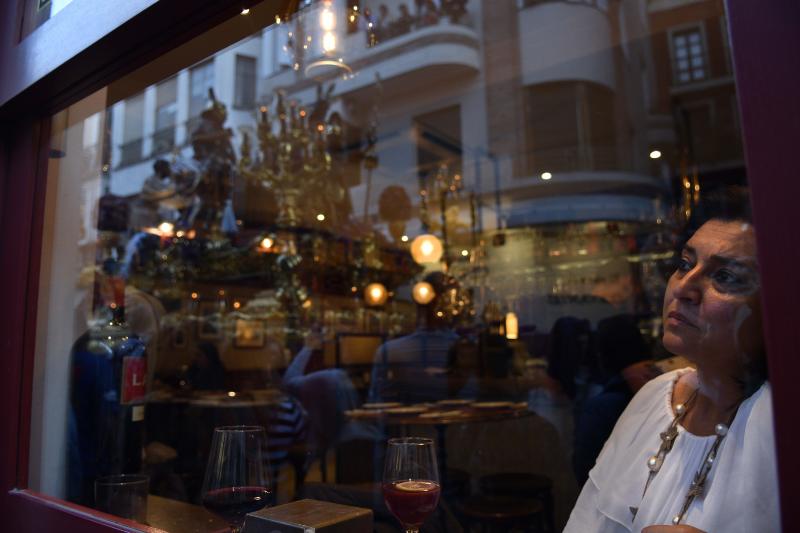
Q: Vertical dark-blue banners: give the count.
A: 0